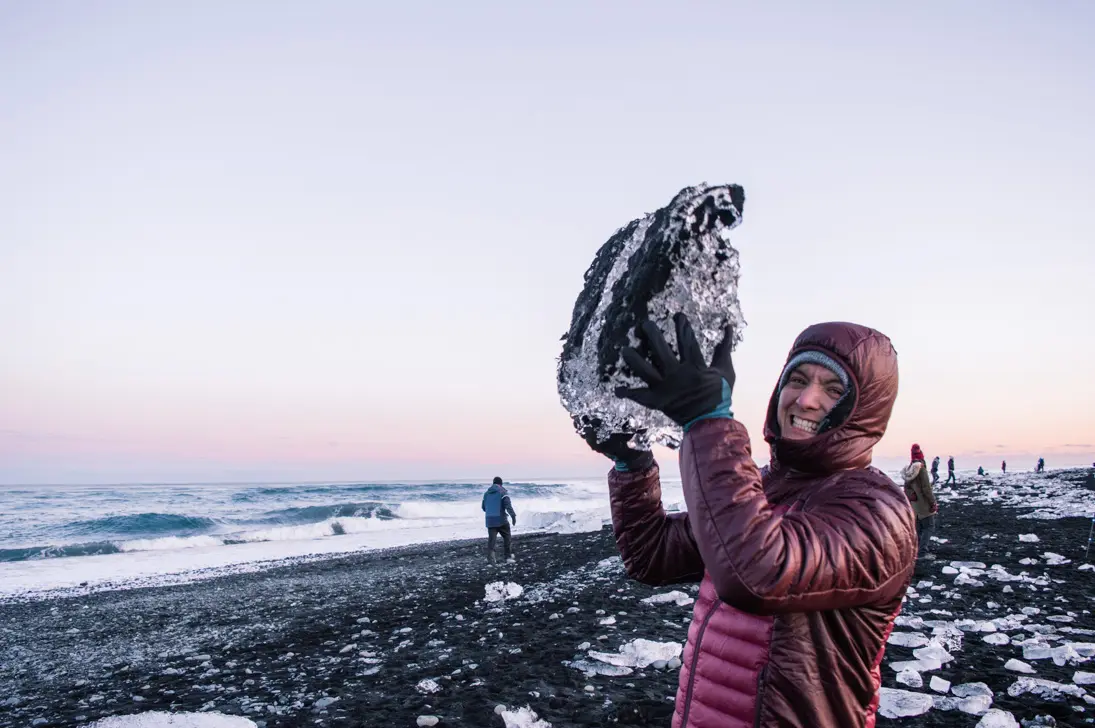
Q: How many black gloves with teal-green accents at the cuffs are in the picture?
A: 2